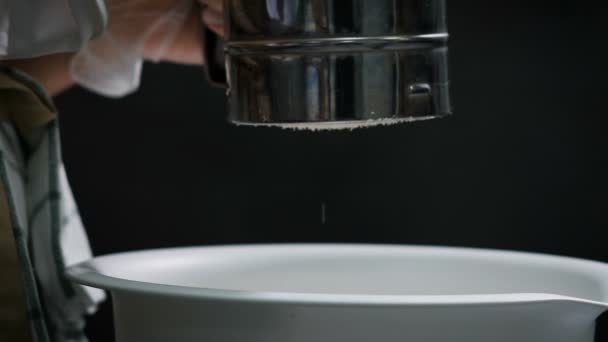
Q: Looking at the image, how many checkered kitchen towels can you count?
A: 1